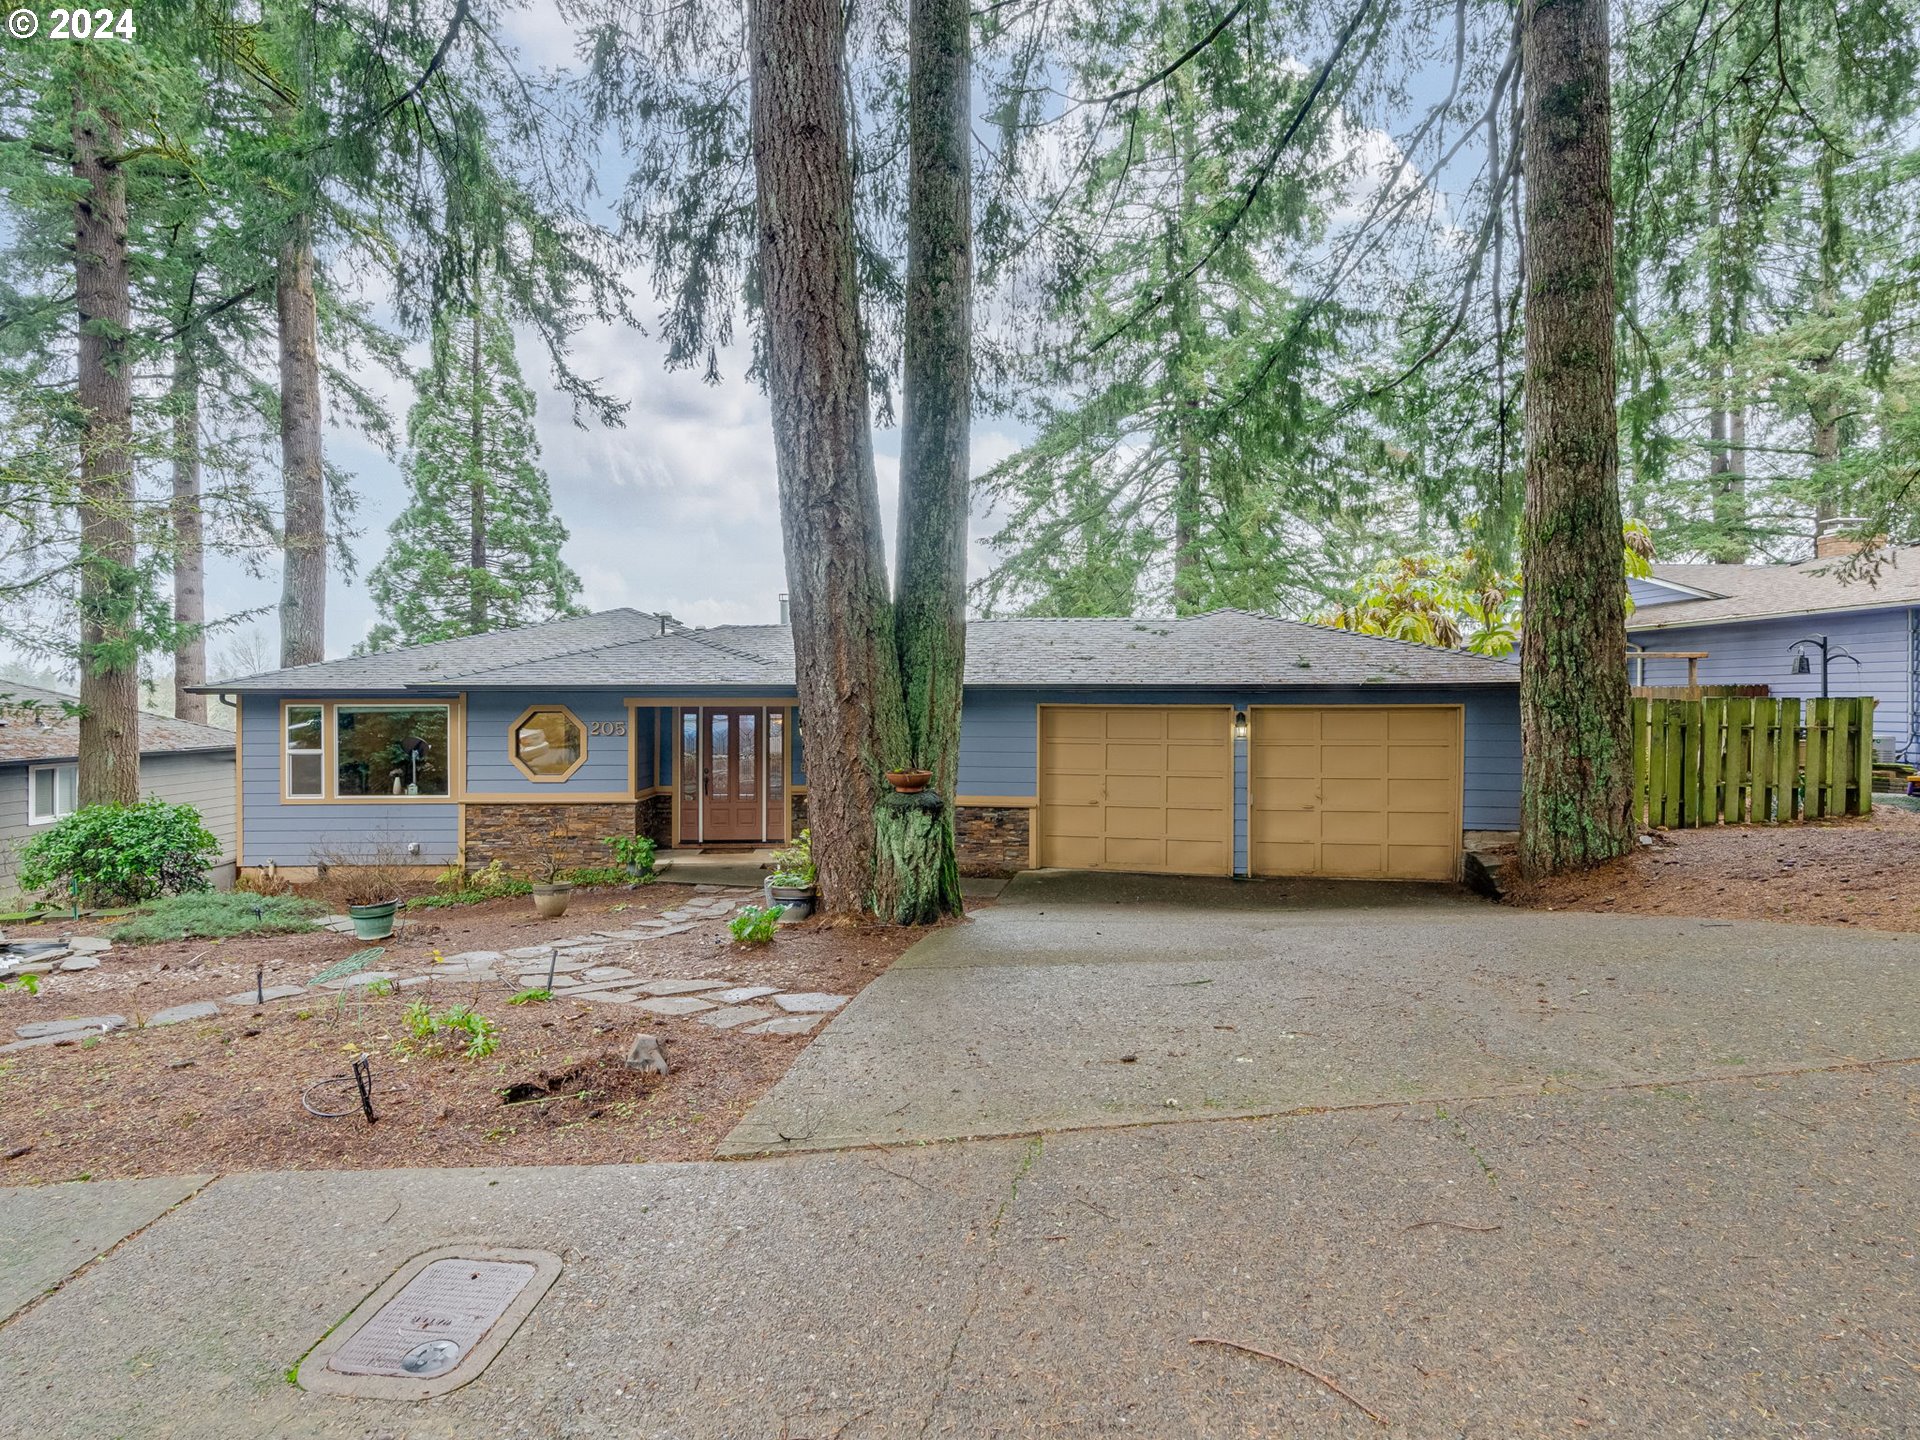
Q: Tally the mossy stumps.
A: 1